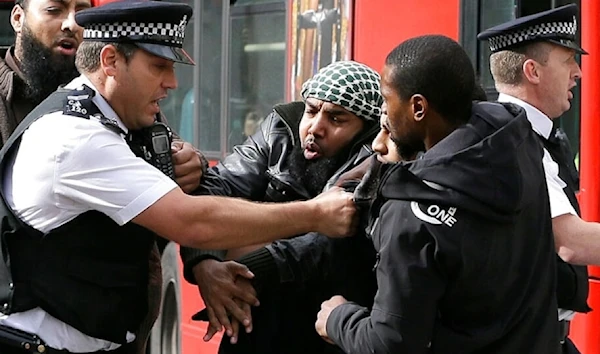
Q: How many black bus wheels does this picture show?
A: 1